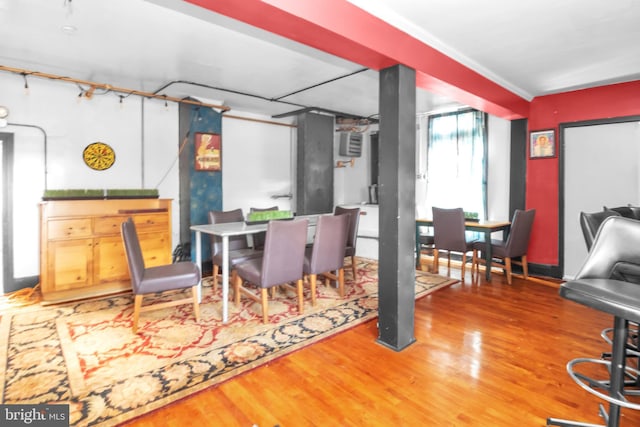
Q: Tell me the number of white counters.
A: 1